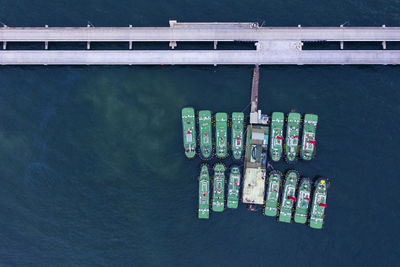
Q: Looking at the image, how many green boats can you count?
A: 14